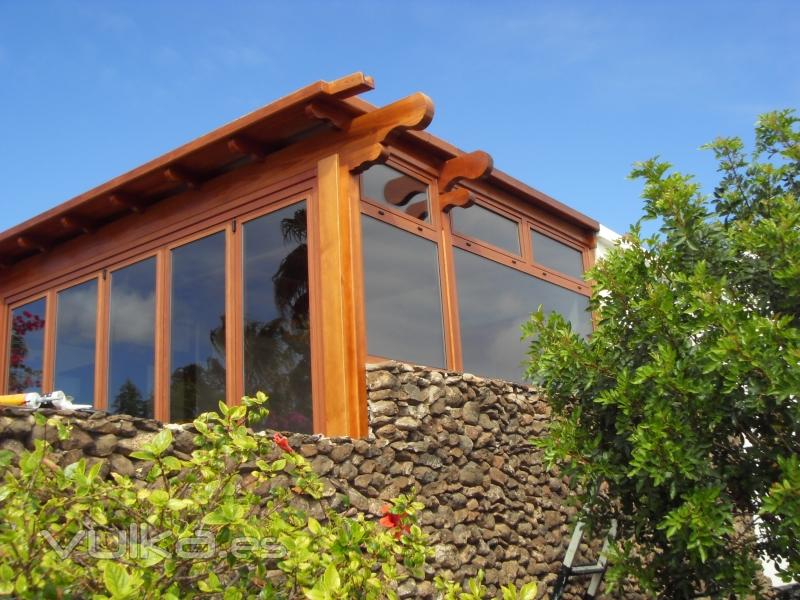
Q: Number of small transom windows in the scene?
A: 3